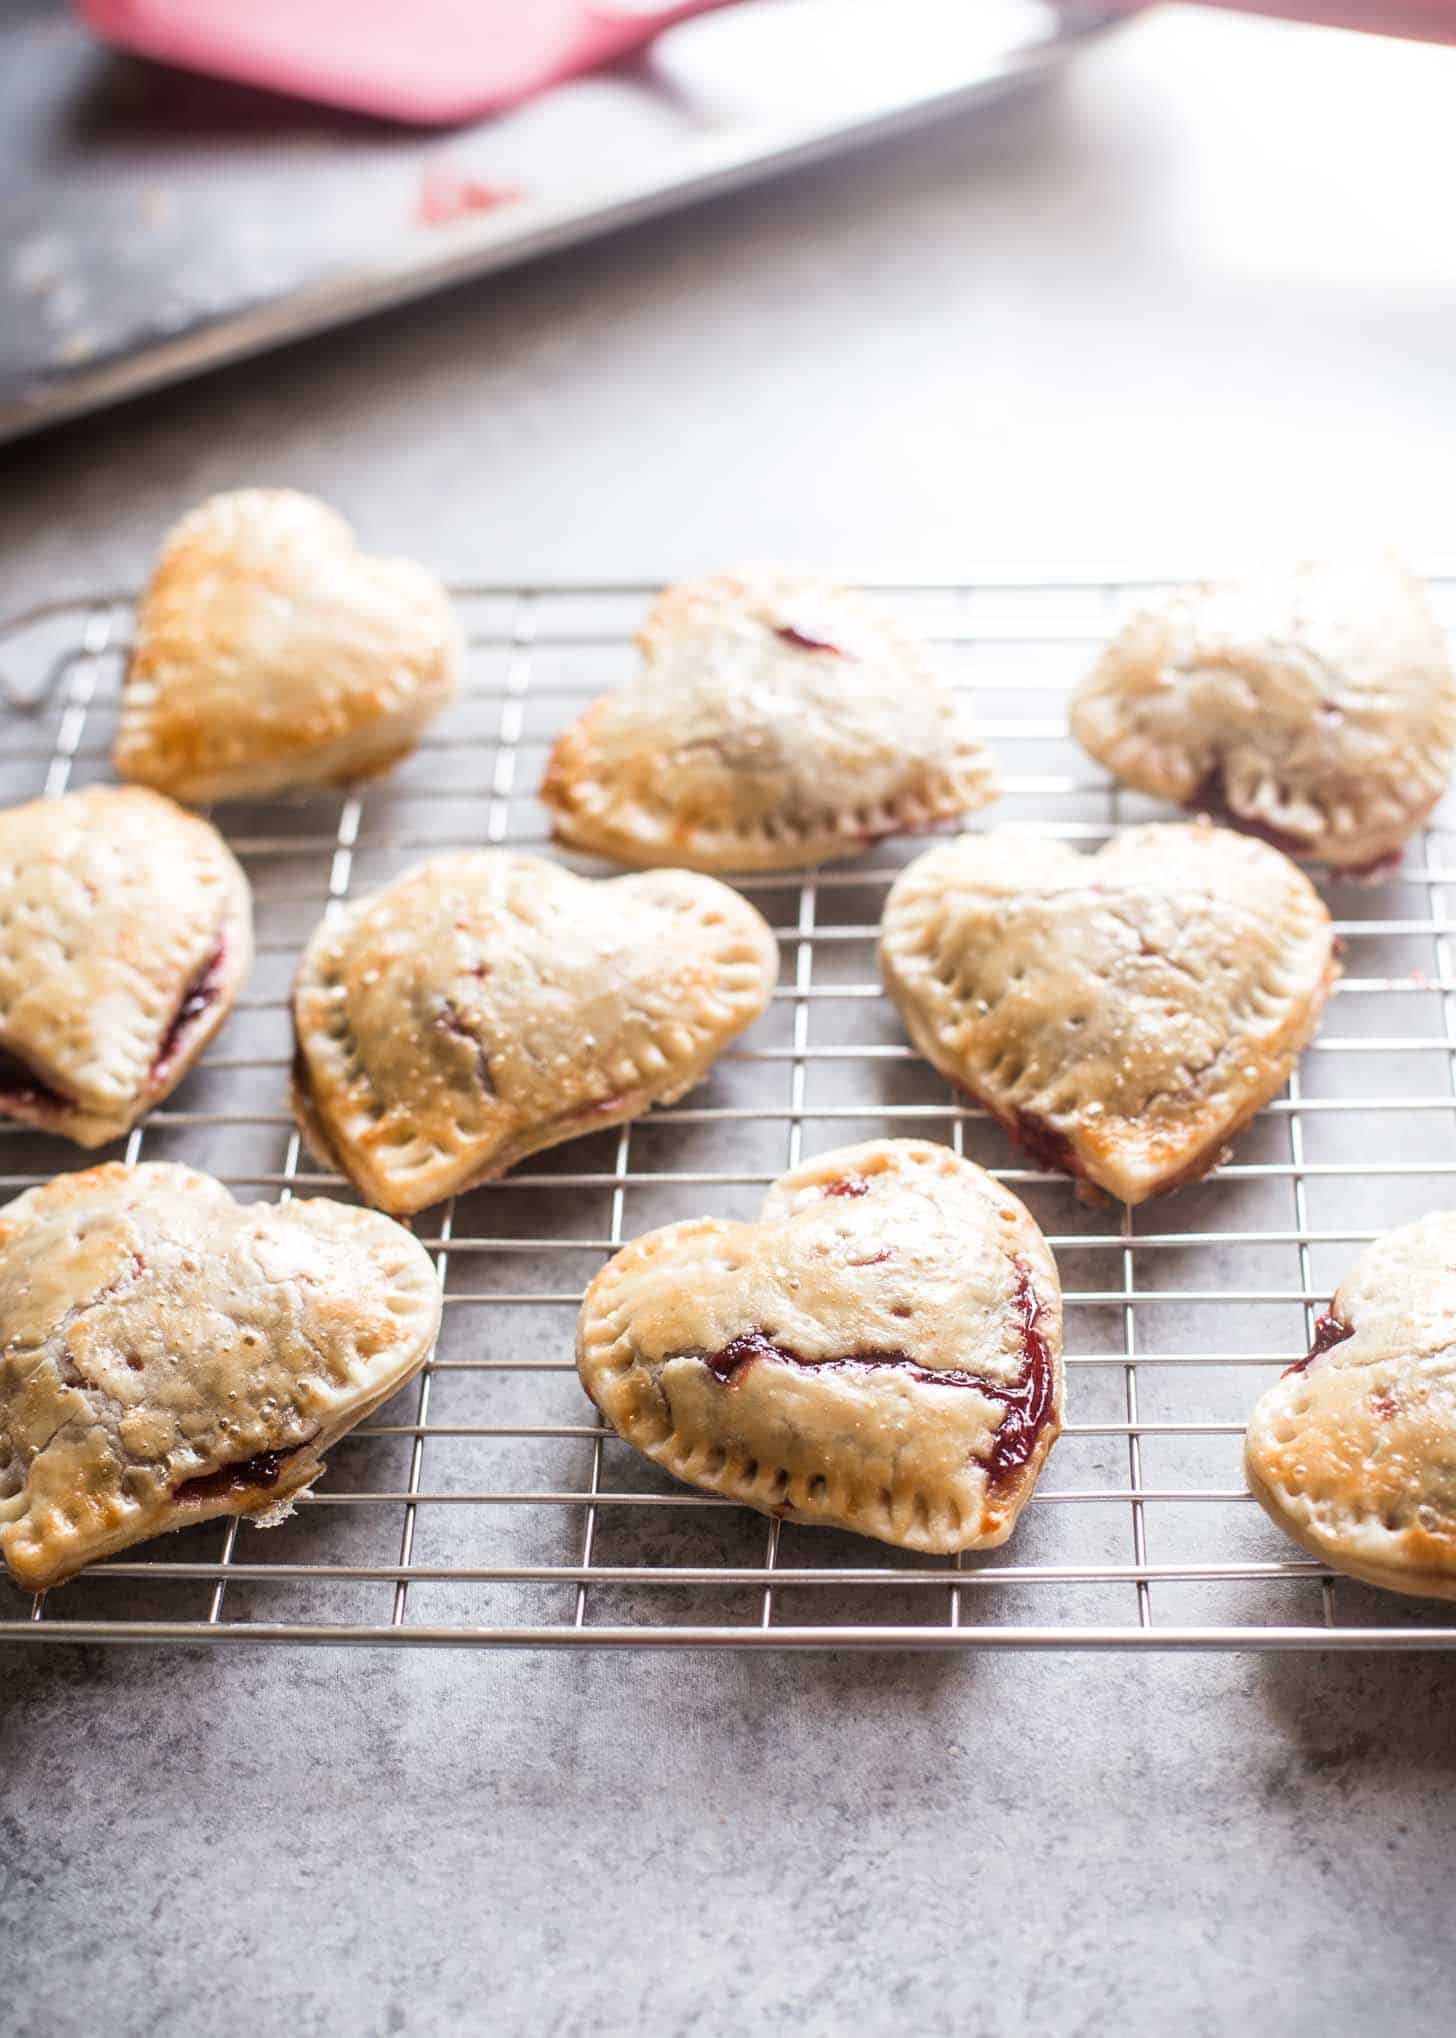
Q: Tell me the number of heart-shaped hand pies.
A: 9